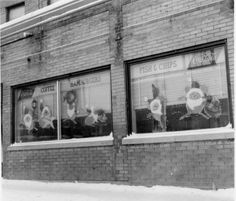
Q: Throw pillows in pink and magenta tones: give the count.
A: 0